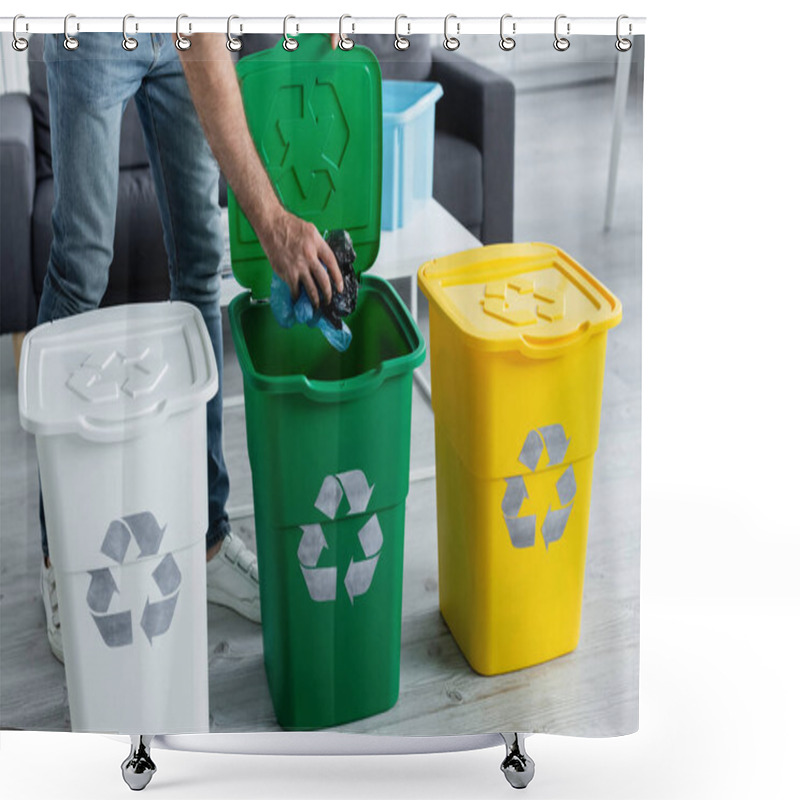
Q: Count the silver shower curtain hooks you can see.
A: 12